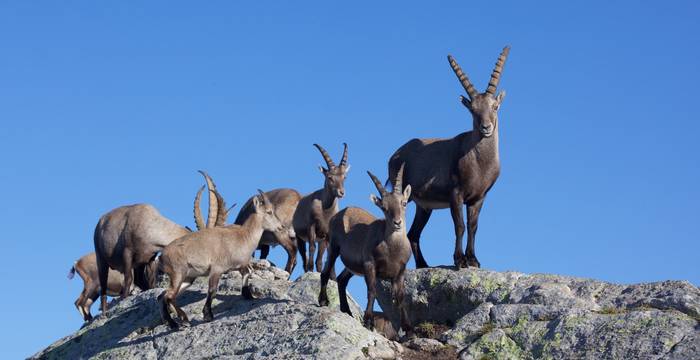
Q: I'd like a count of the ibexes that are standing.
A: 7